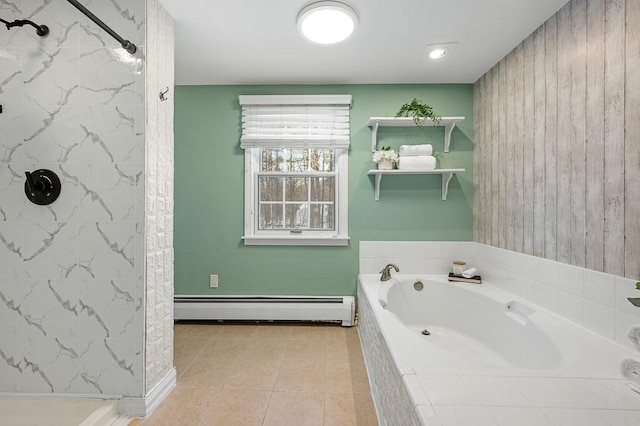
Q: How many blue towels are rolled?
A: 0